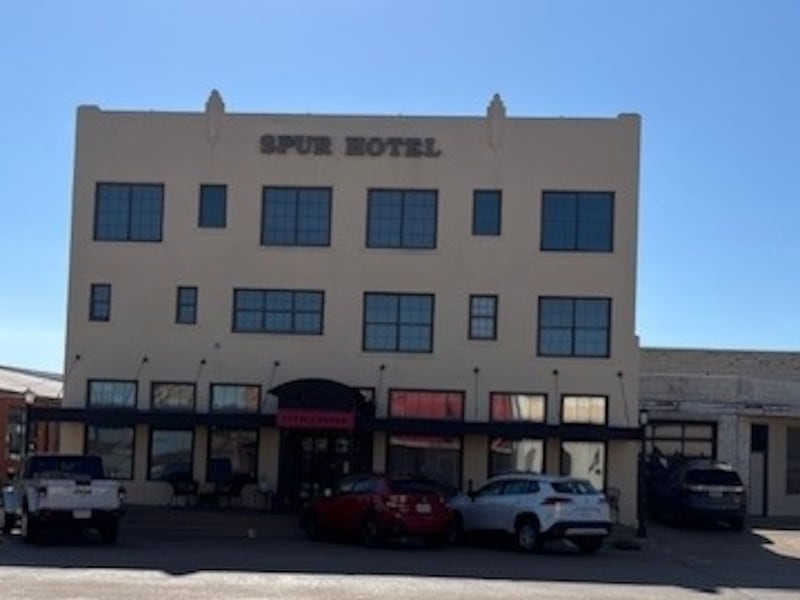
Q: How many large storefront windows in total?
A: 6